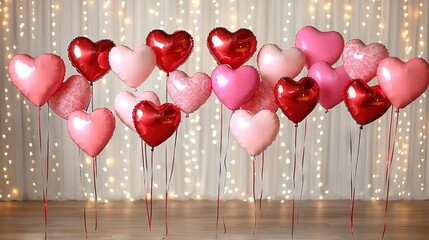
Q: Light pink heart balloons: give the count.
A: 4